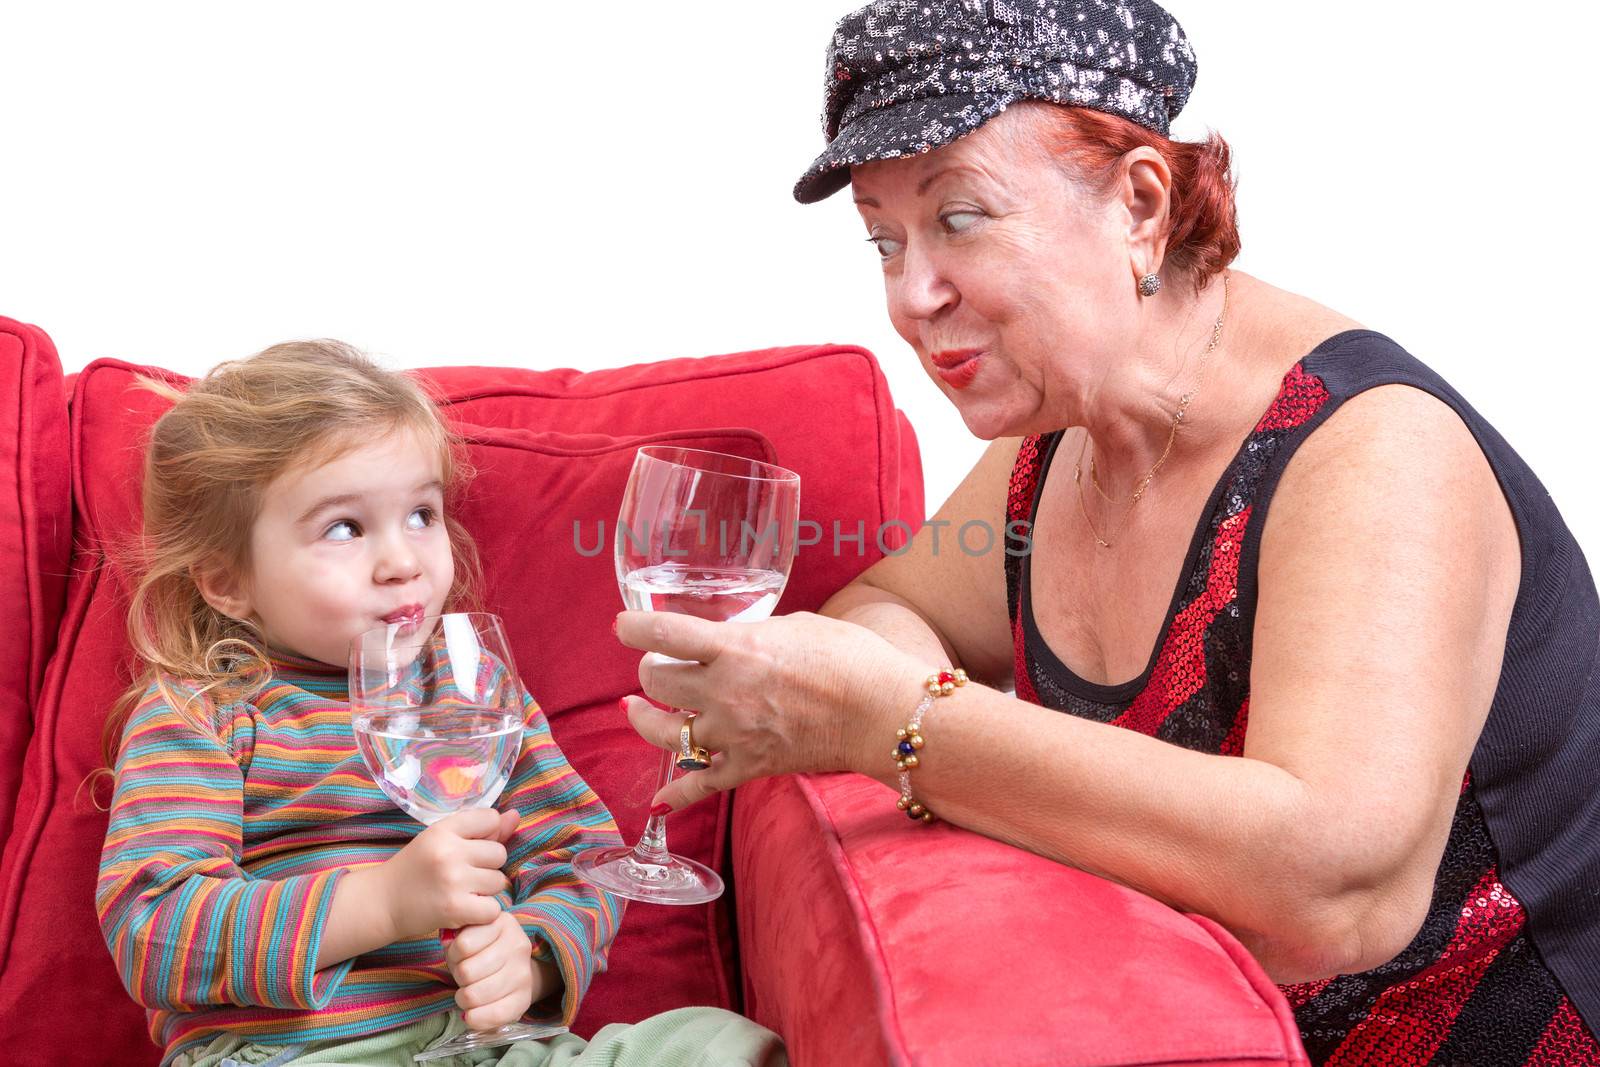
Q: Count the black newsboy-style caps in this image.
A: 1